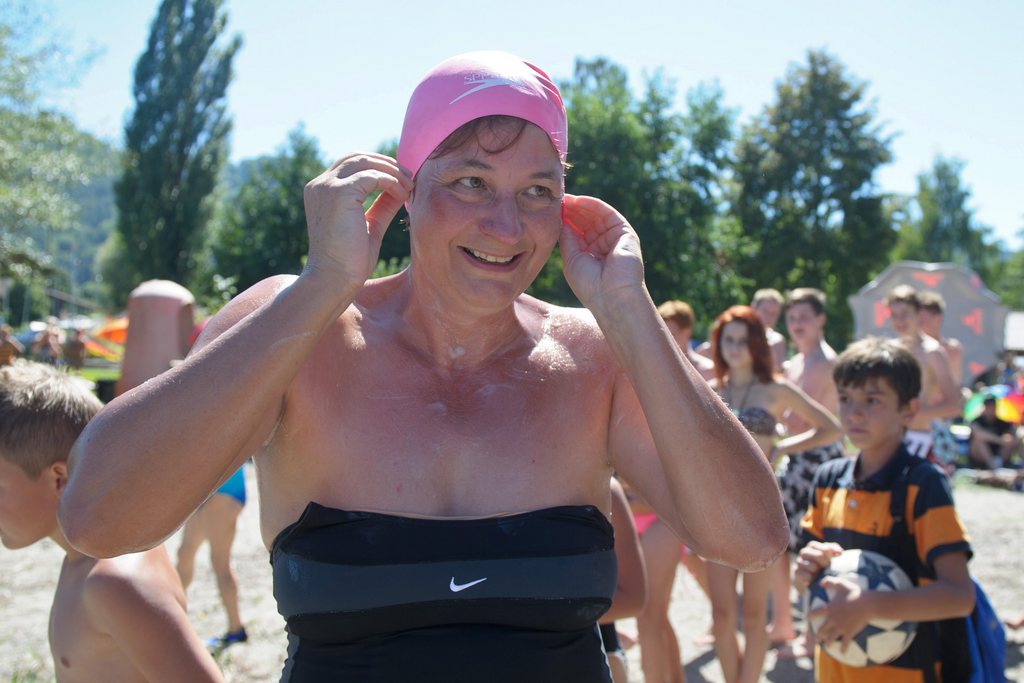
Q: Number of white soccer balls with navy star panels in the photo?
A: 1